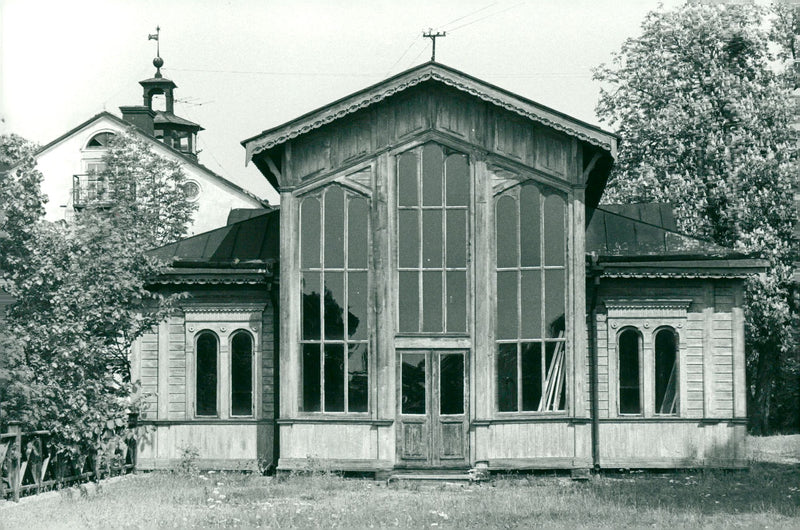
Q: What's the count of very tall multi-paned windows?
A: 3